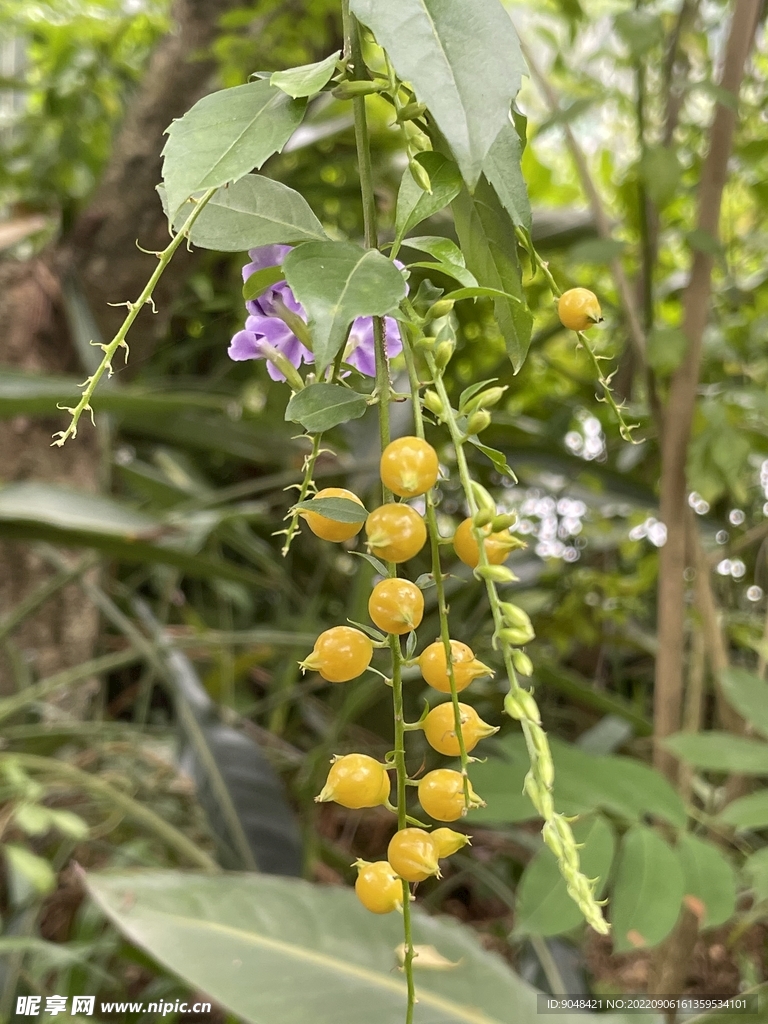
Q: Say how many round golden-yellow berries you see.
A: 14